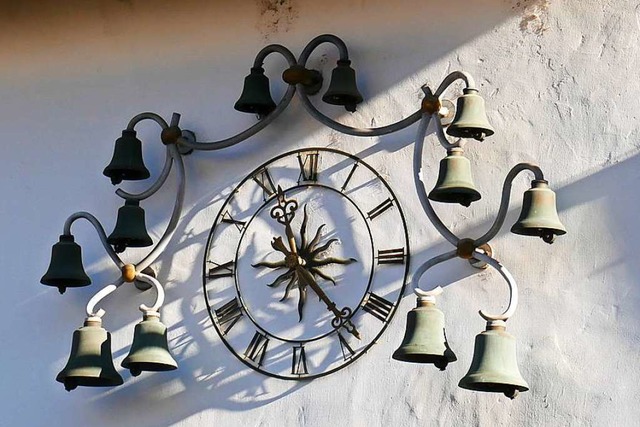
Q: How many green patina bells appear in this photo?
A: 12